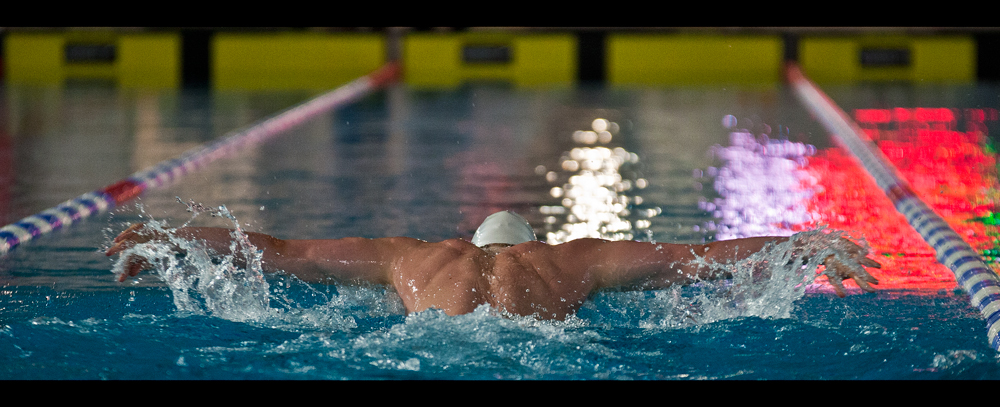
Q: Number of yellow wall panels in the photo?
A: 5